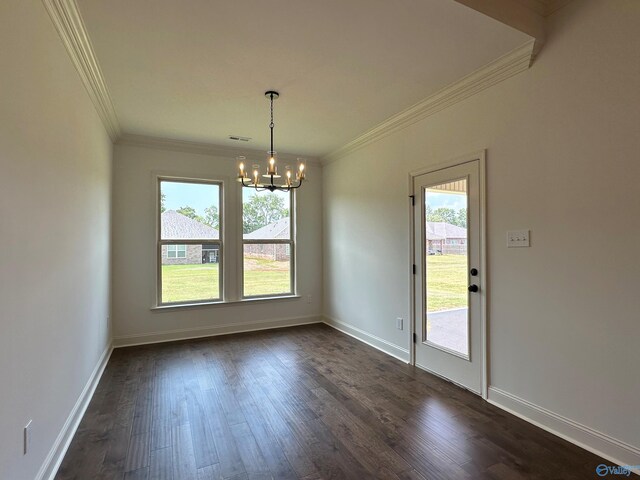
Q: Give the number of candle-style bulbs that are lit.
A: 5